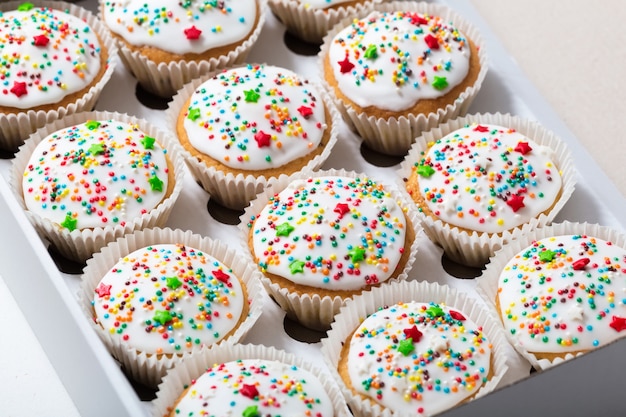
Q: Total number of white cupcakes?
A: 12